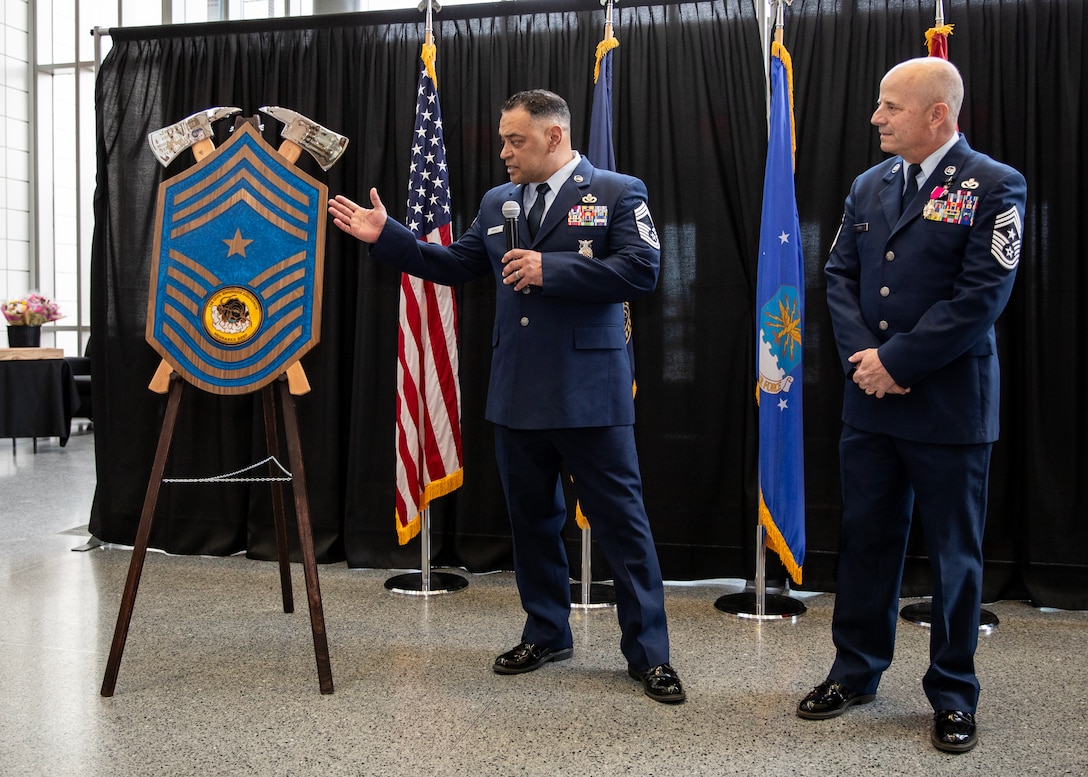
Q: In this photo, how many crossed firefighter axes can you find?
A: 2